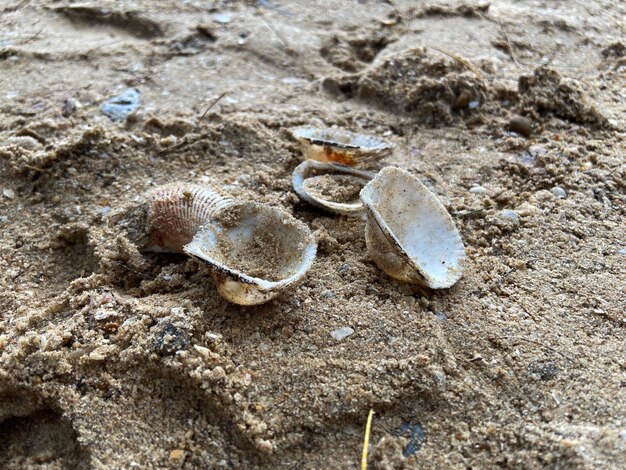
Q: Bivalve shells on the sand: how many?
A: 5